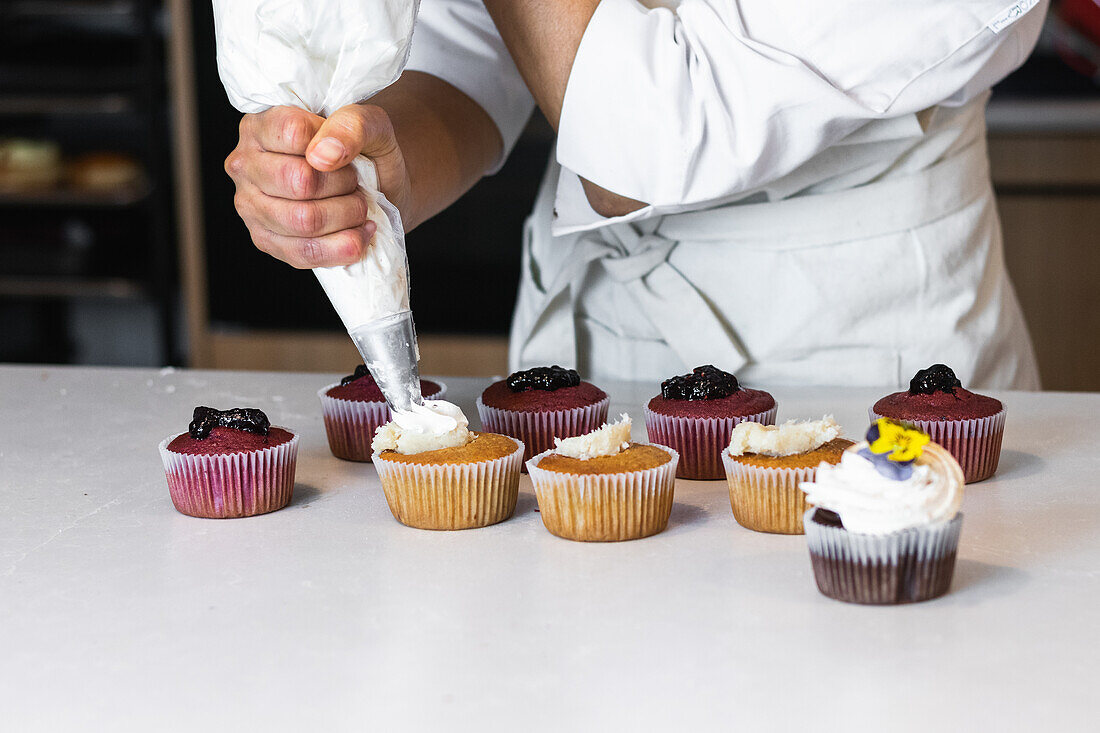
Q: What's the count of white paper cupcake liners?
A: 9